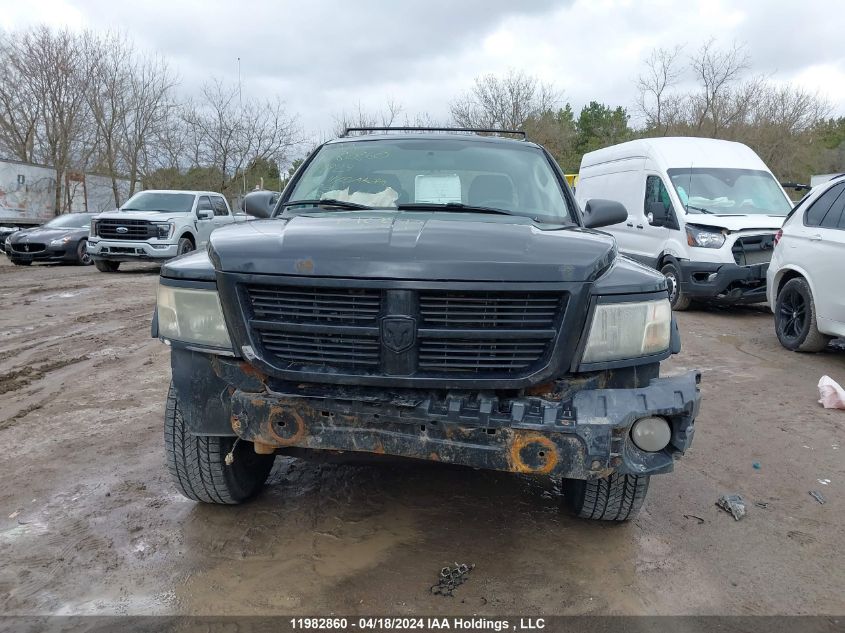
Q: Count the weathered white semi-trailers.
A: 2